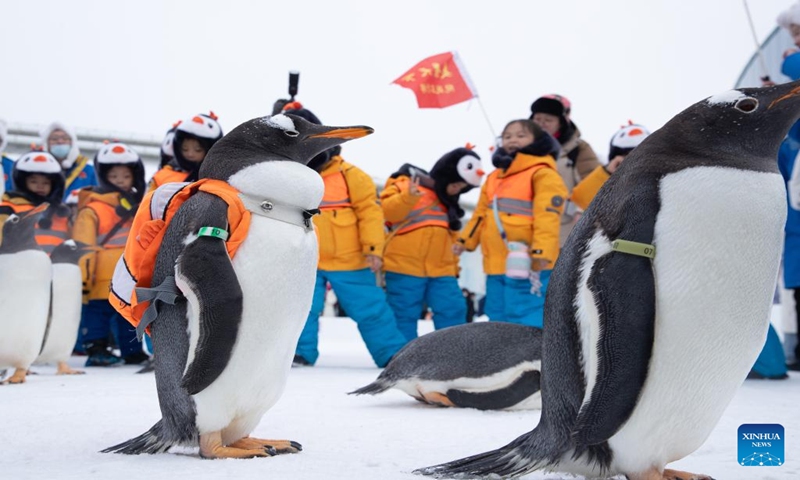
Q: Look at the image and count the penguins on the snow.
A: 5